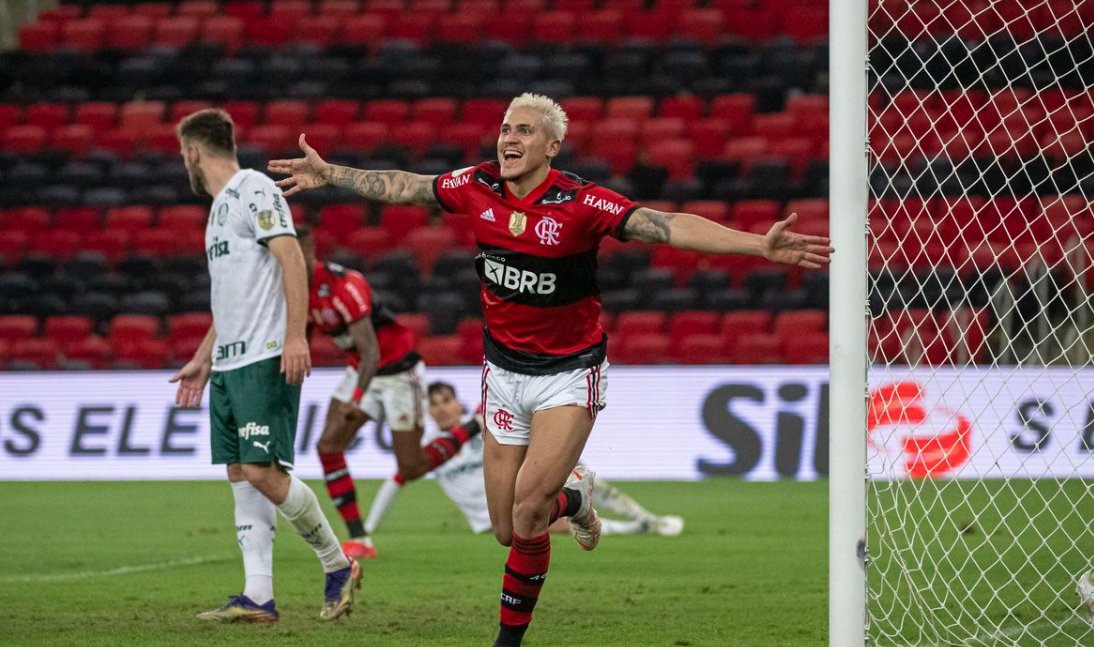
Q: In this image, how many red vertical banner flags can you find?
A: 0